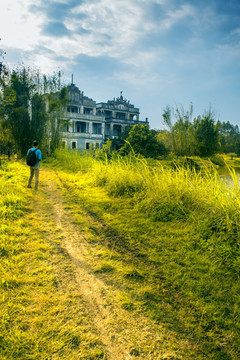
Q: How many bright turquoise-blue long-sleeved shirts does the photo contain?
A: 1